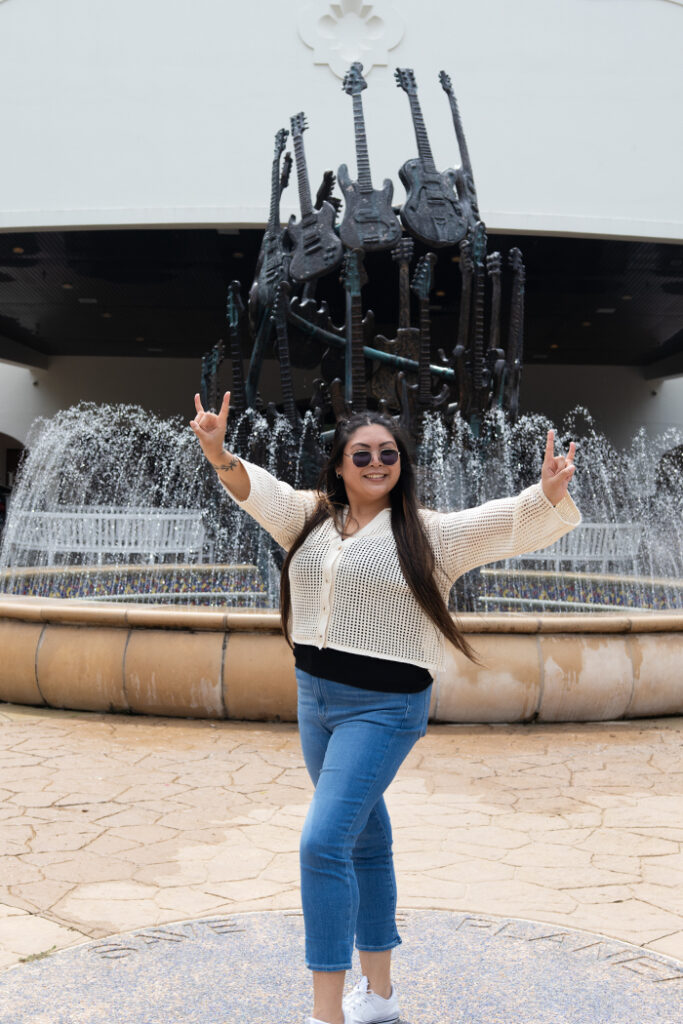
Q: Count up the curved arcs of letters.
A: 1